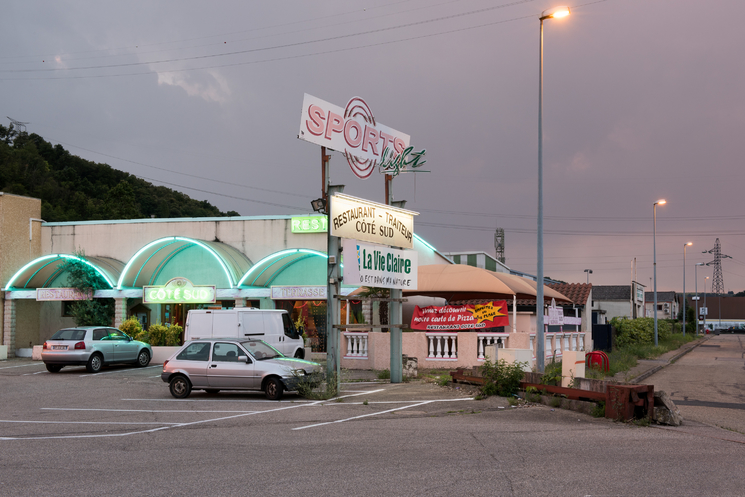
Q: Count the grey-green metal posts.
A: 2